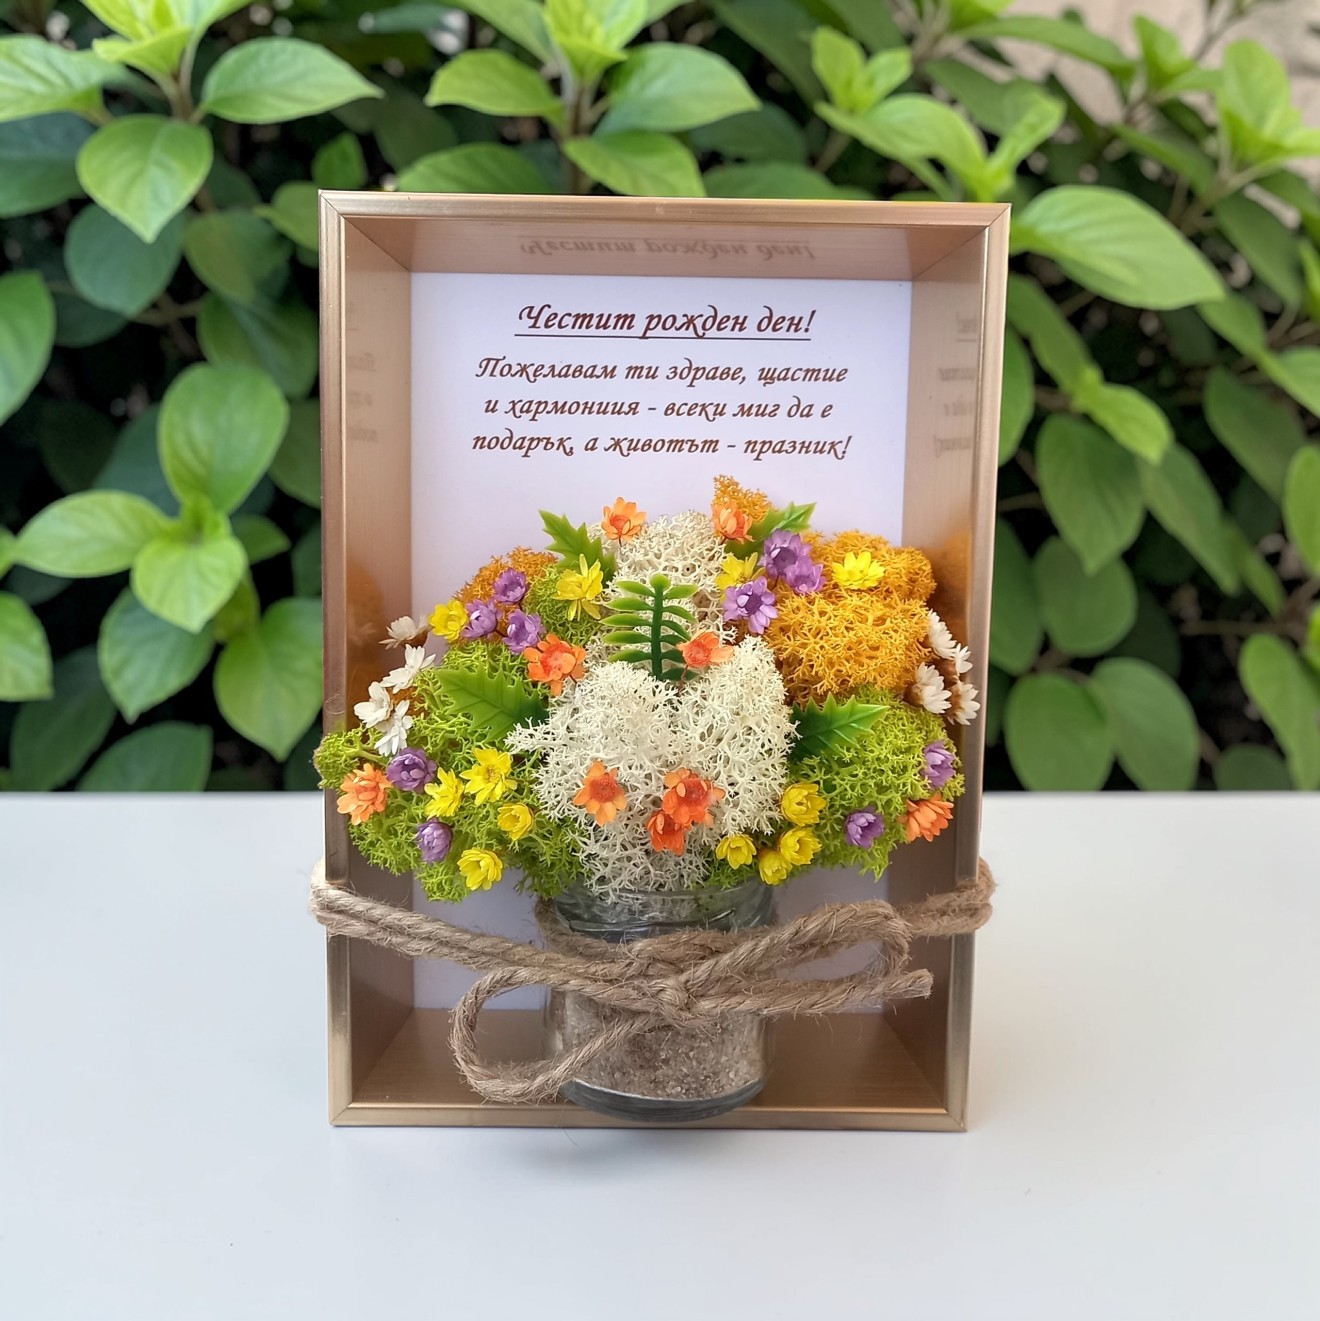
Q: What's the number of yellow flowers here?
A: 12